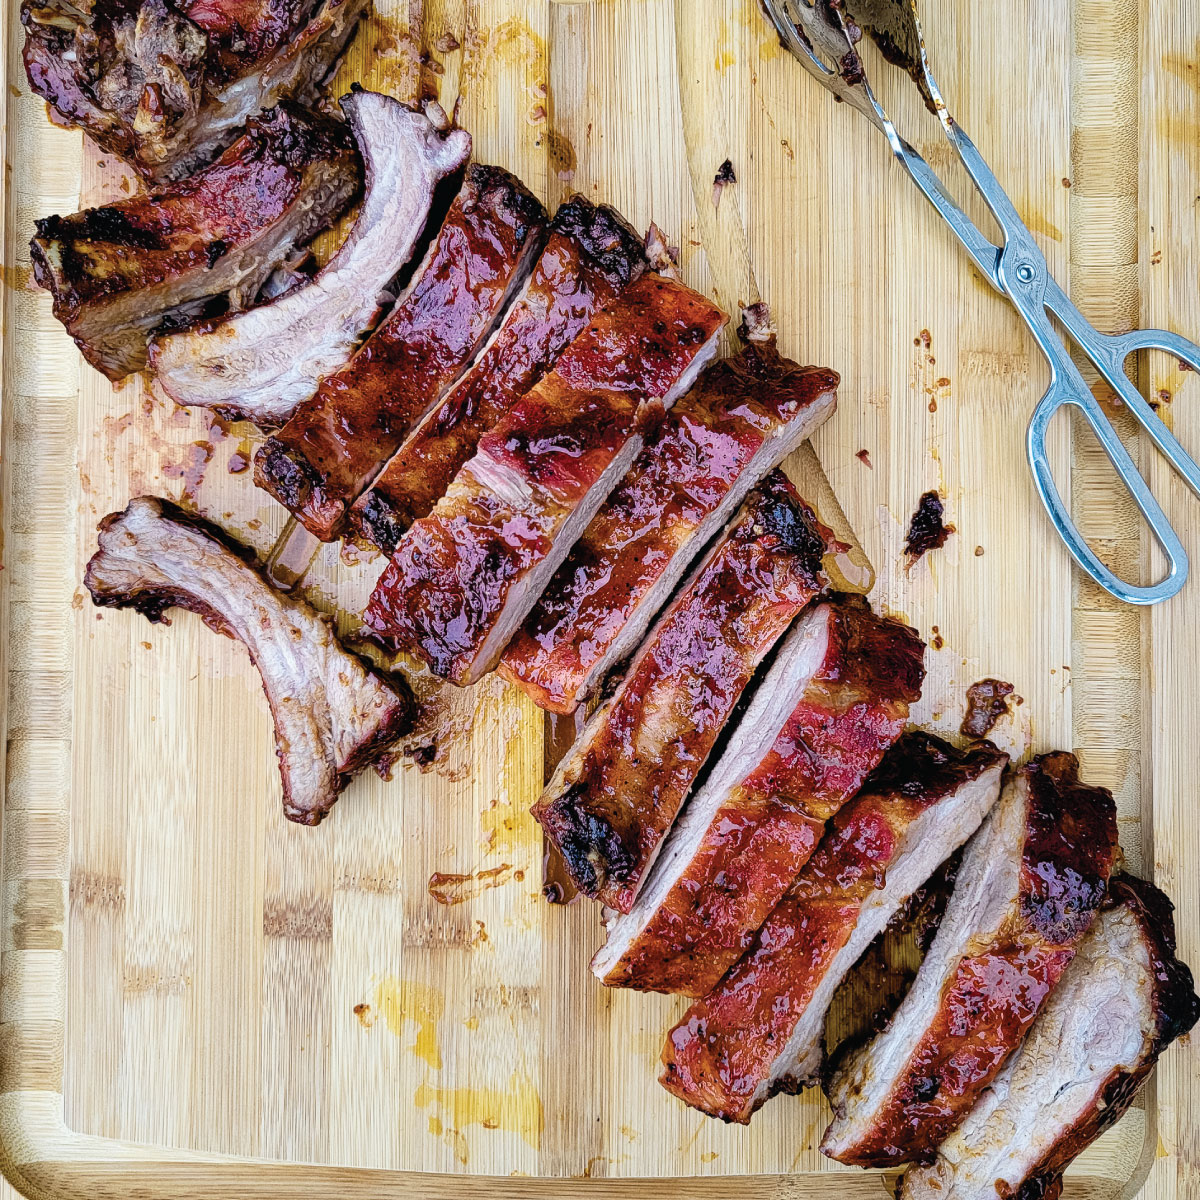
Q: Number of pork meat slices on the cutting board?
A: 13